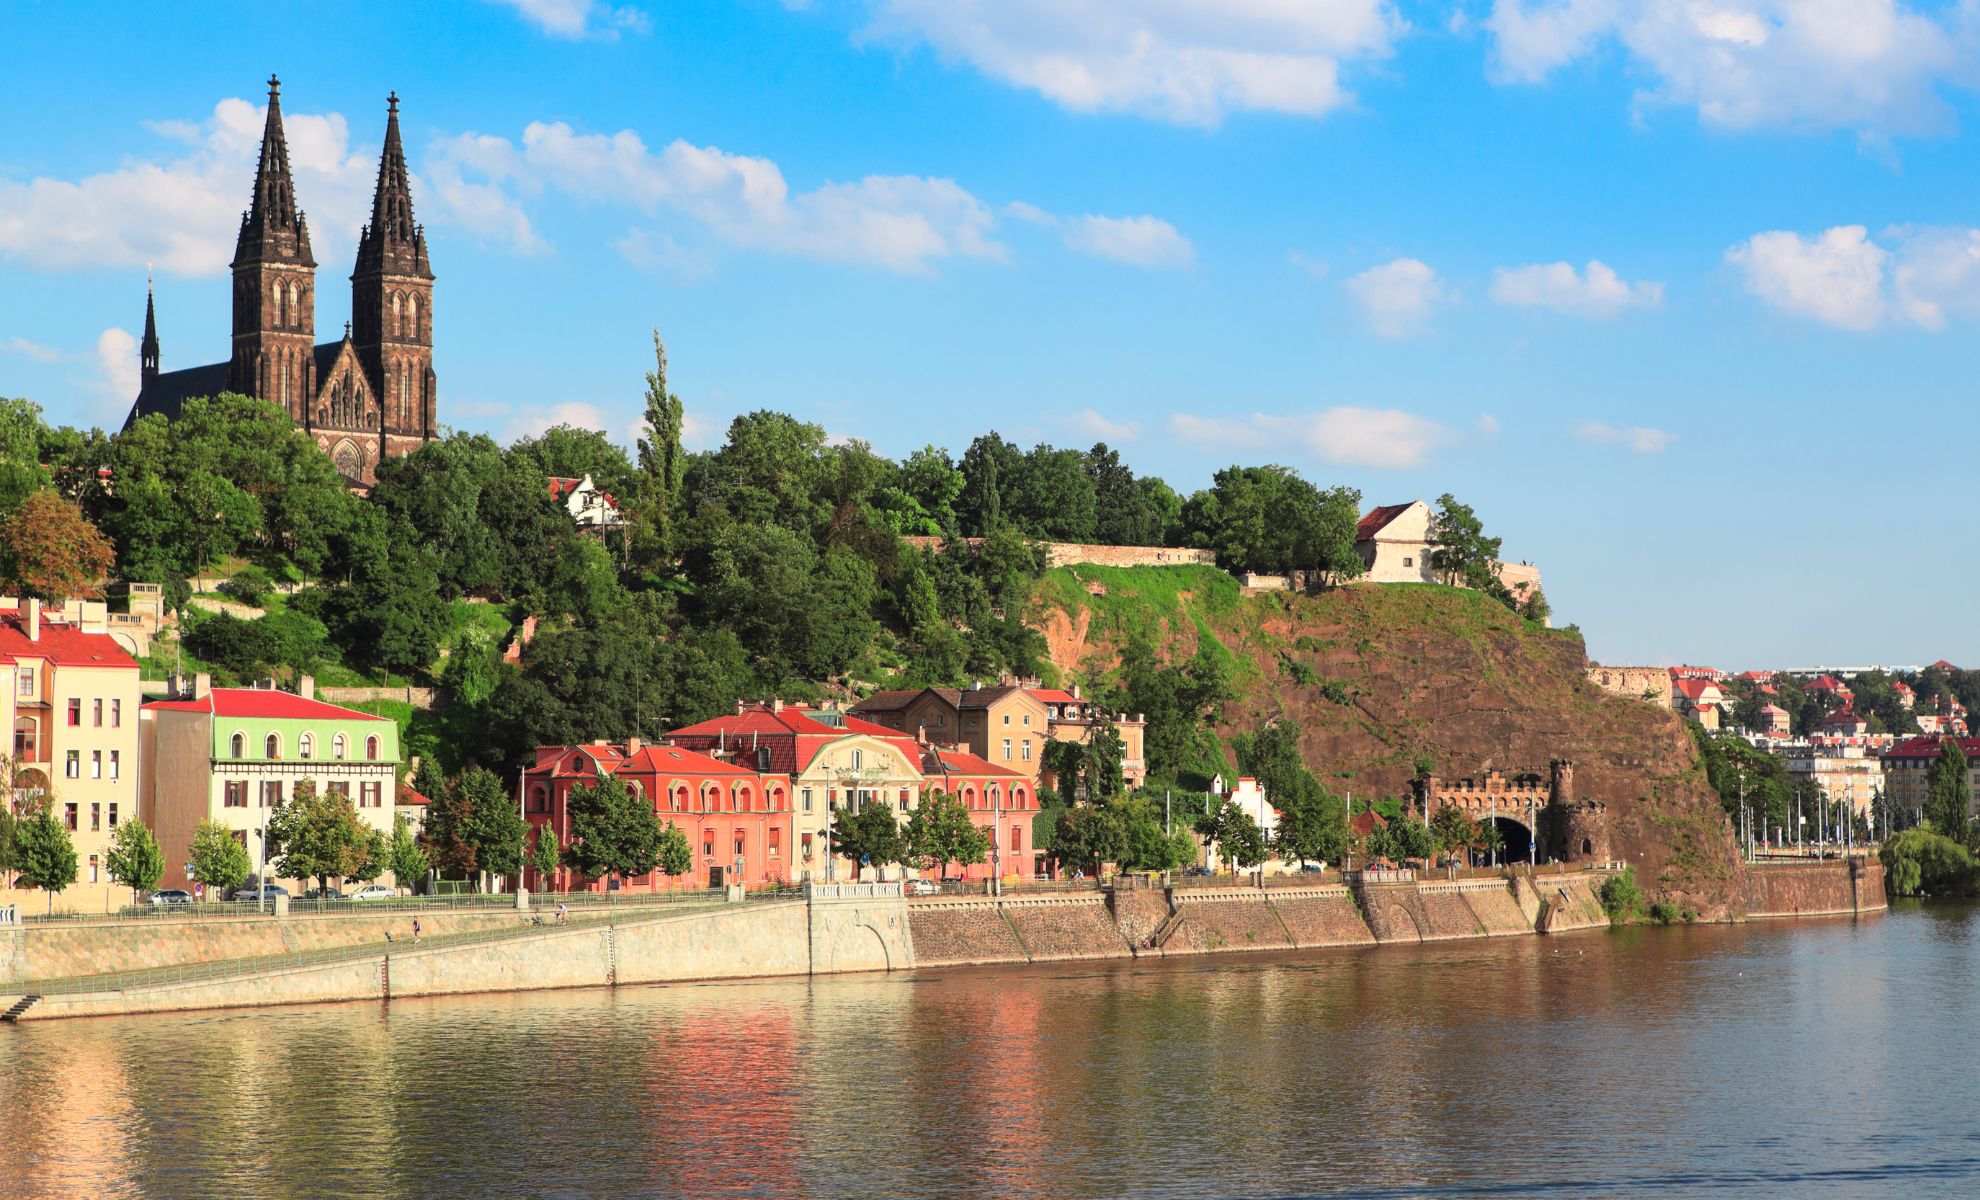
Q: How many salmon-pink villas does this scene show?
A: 2